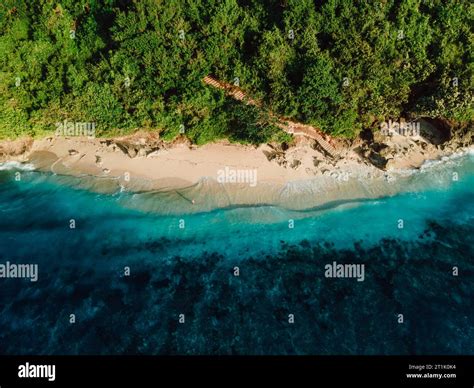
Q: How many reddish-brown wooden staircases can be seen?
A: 1